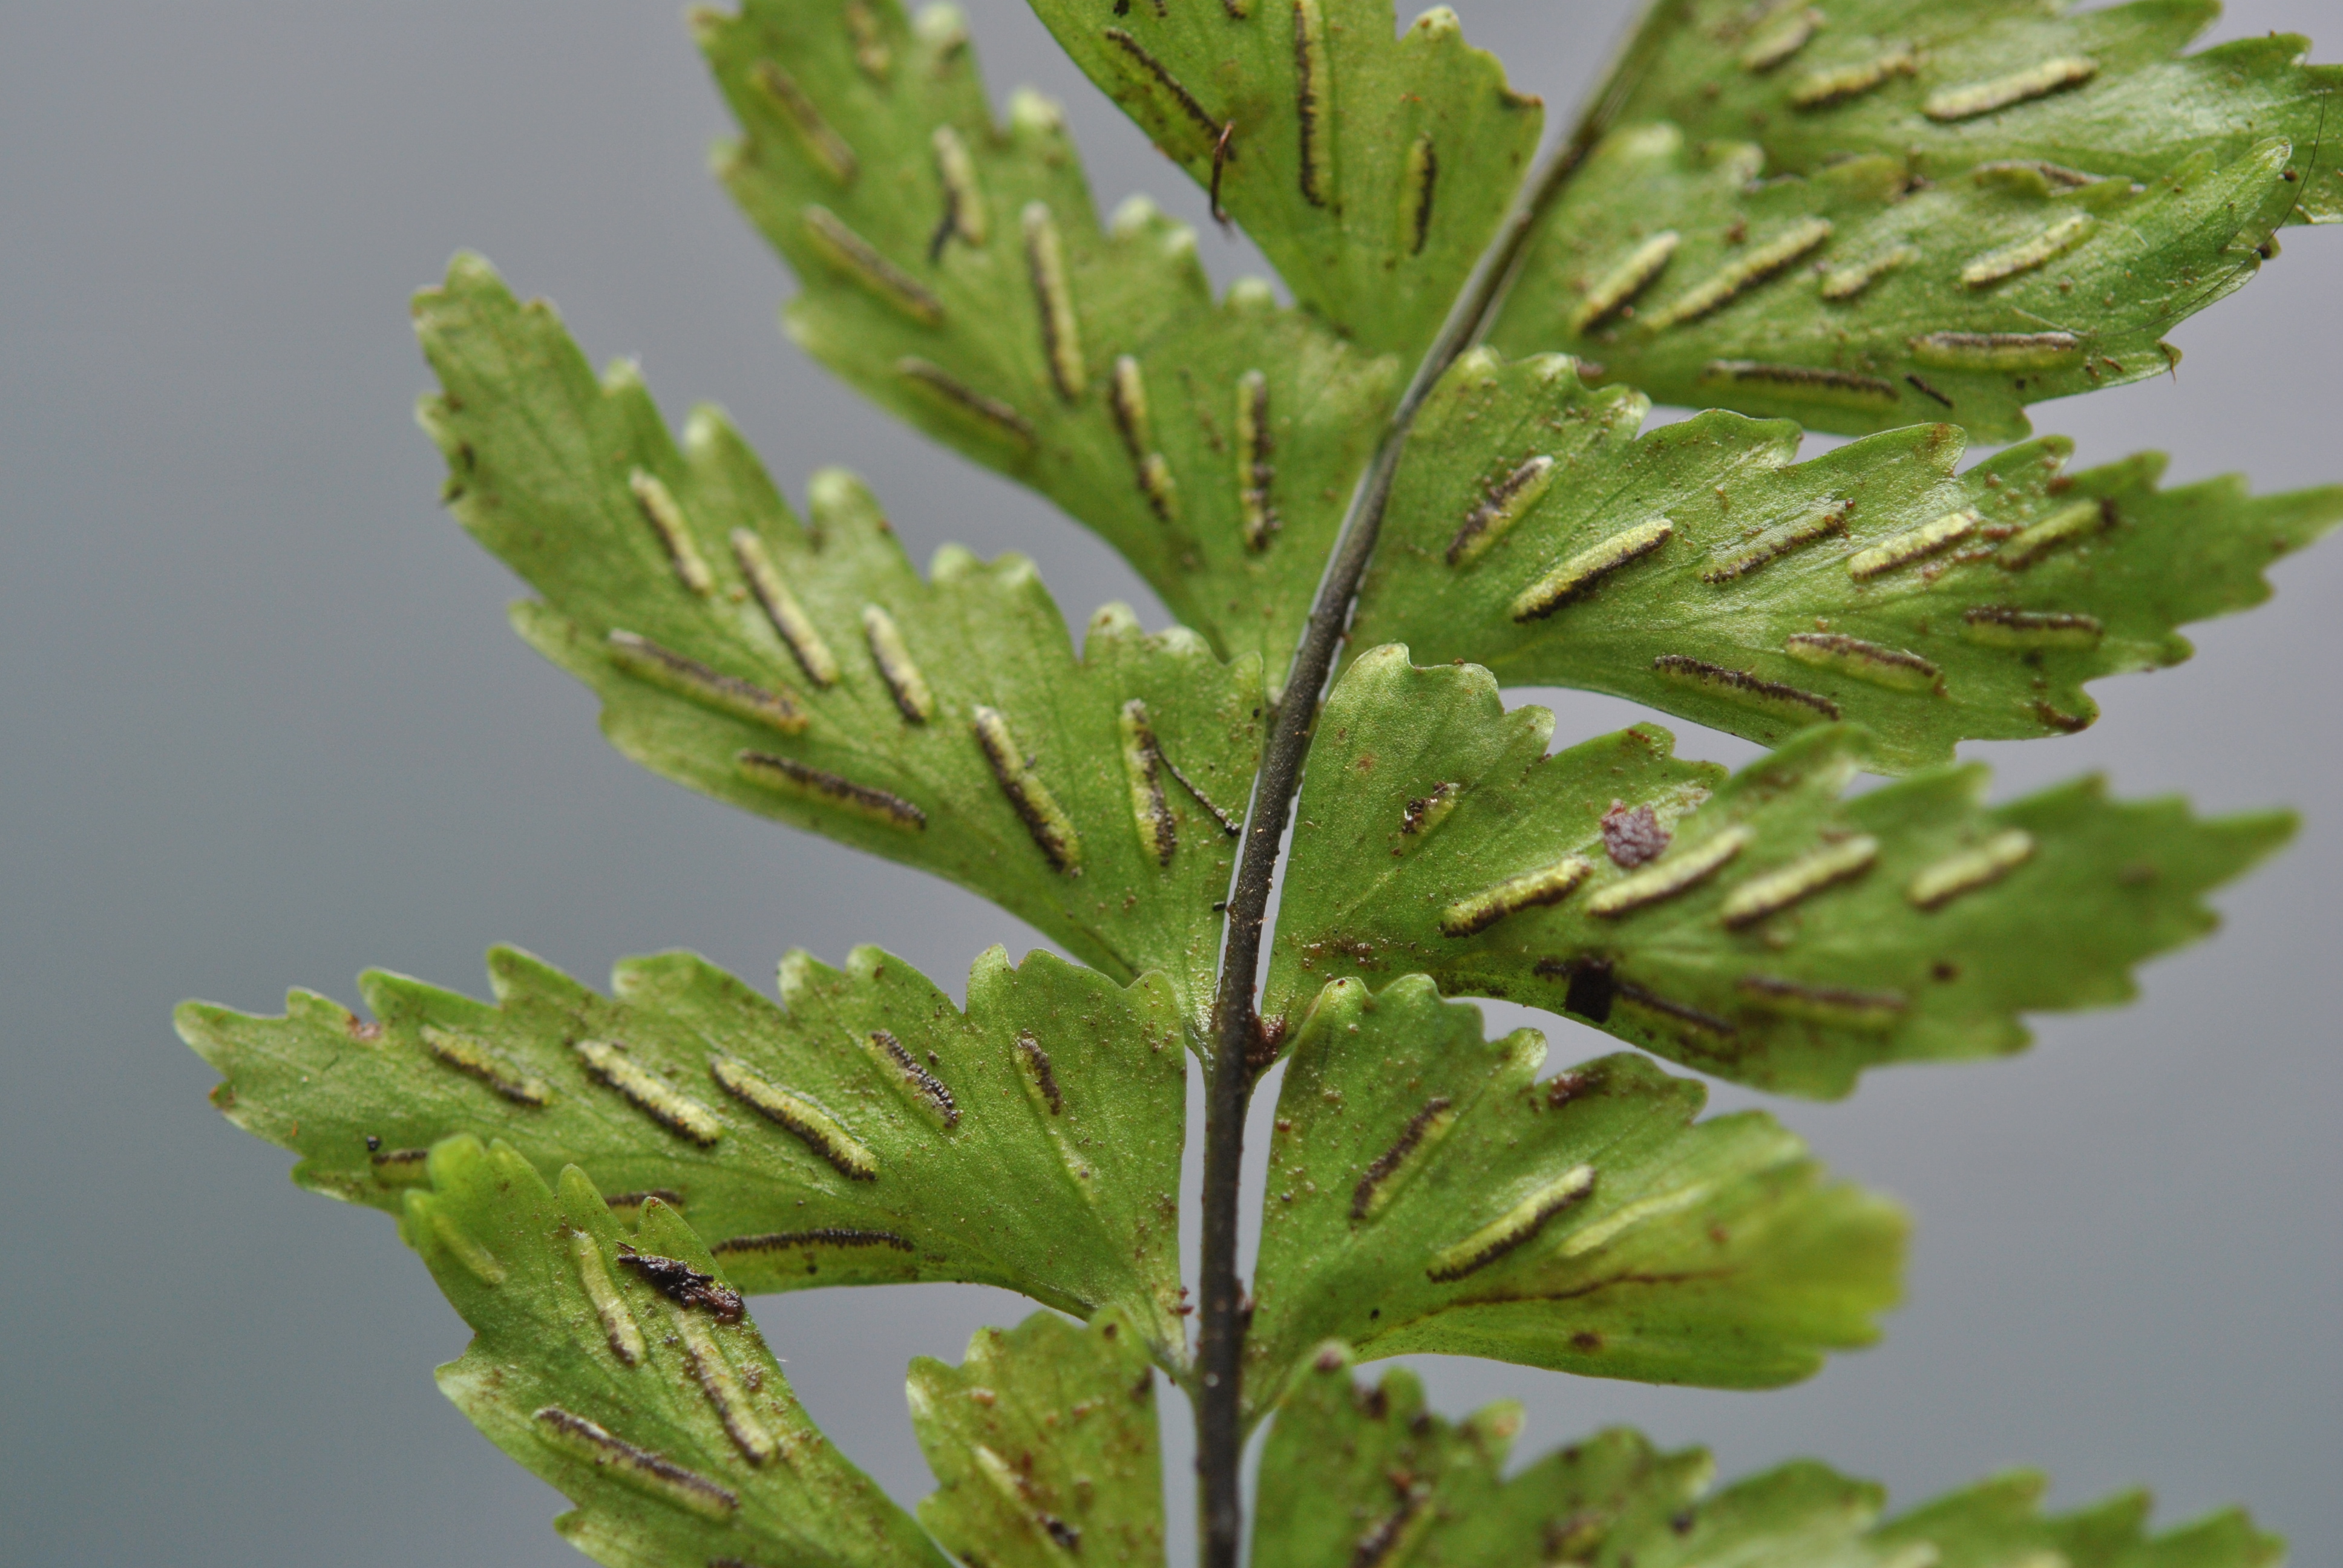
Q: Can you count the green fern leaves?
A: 12